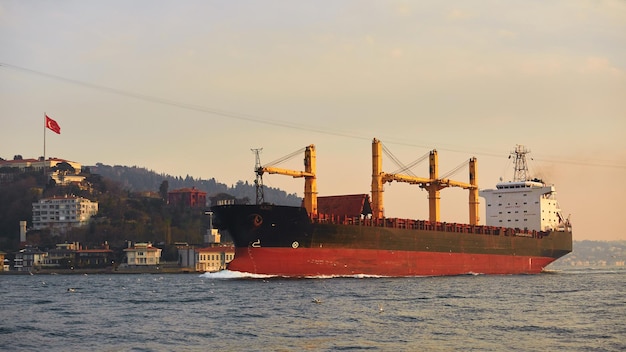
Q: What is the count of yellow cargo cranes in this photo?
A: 4